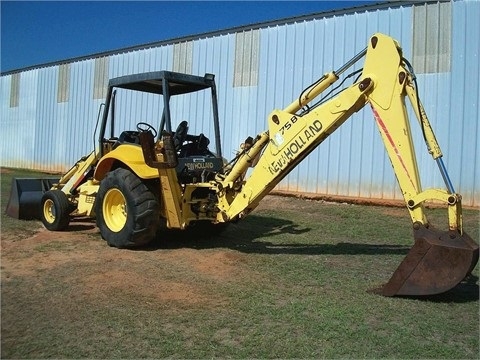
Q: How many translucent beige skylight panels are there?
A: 6